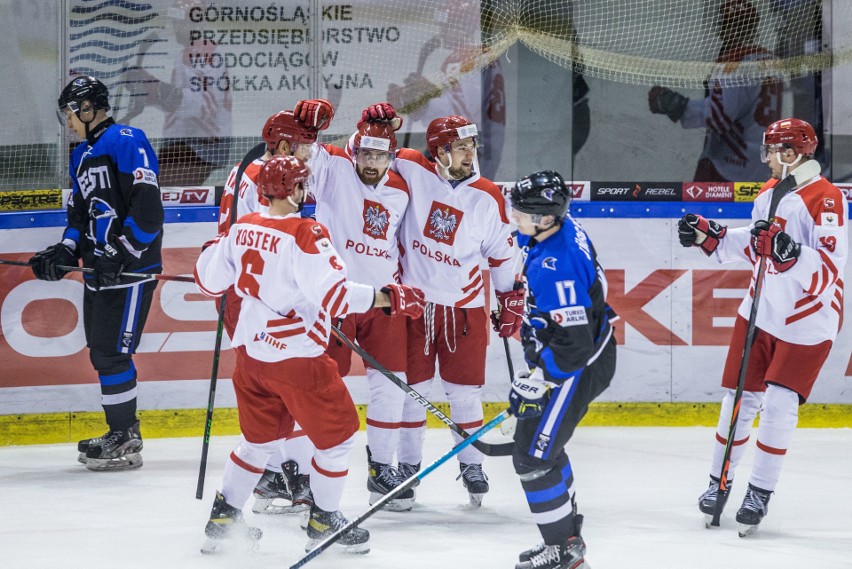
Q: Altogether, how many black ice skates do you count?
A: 13